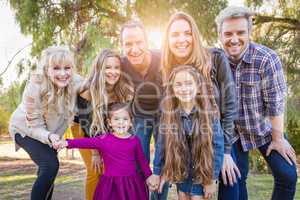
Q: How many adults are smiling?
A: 5